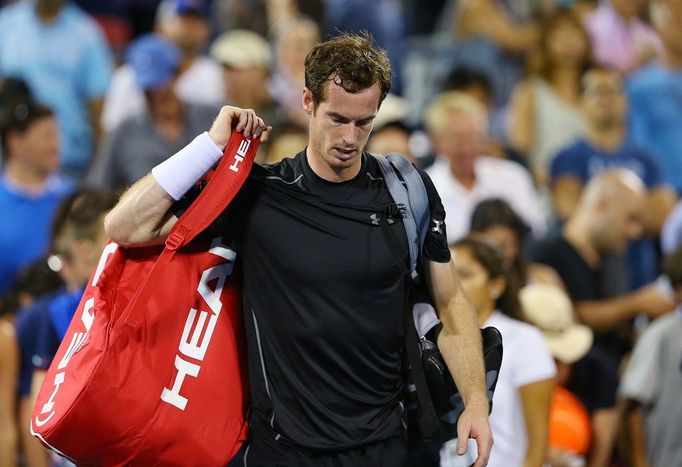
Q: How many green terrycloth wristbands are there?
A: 0